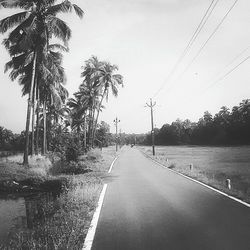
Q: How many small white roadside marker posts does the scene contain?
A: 3